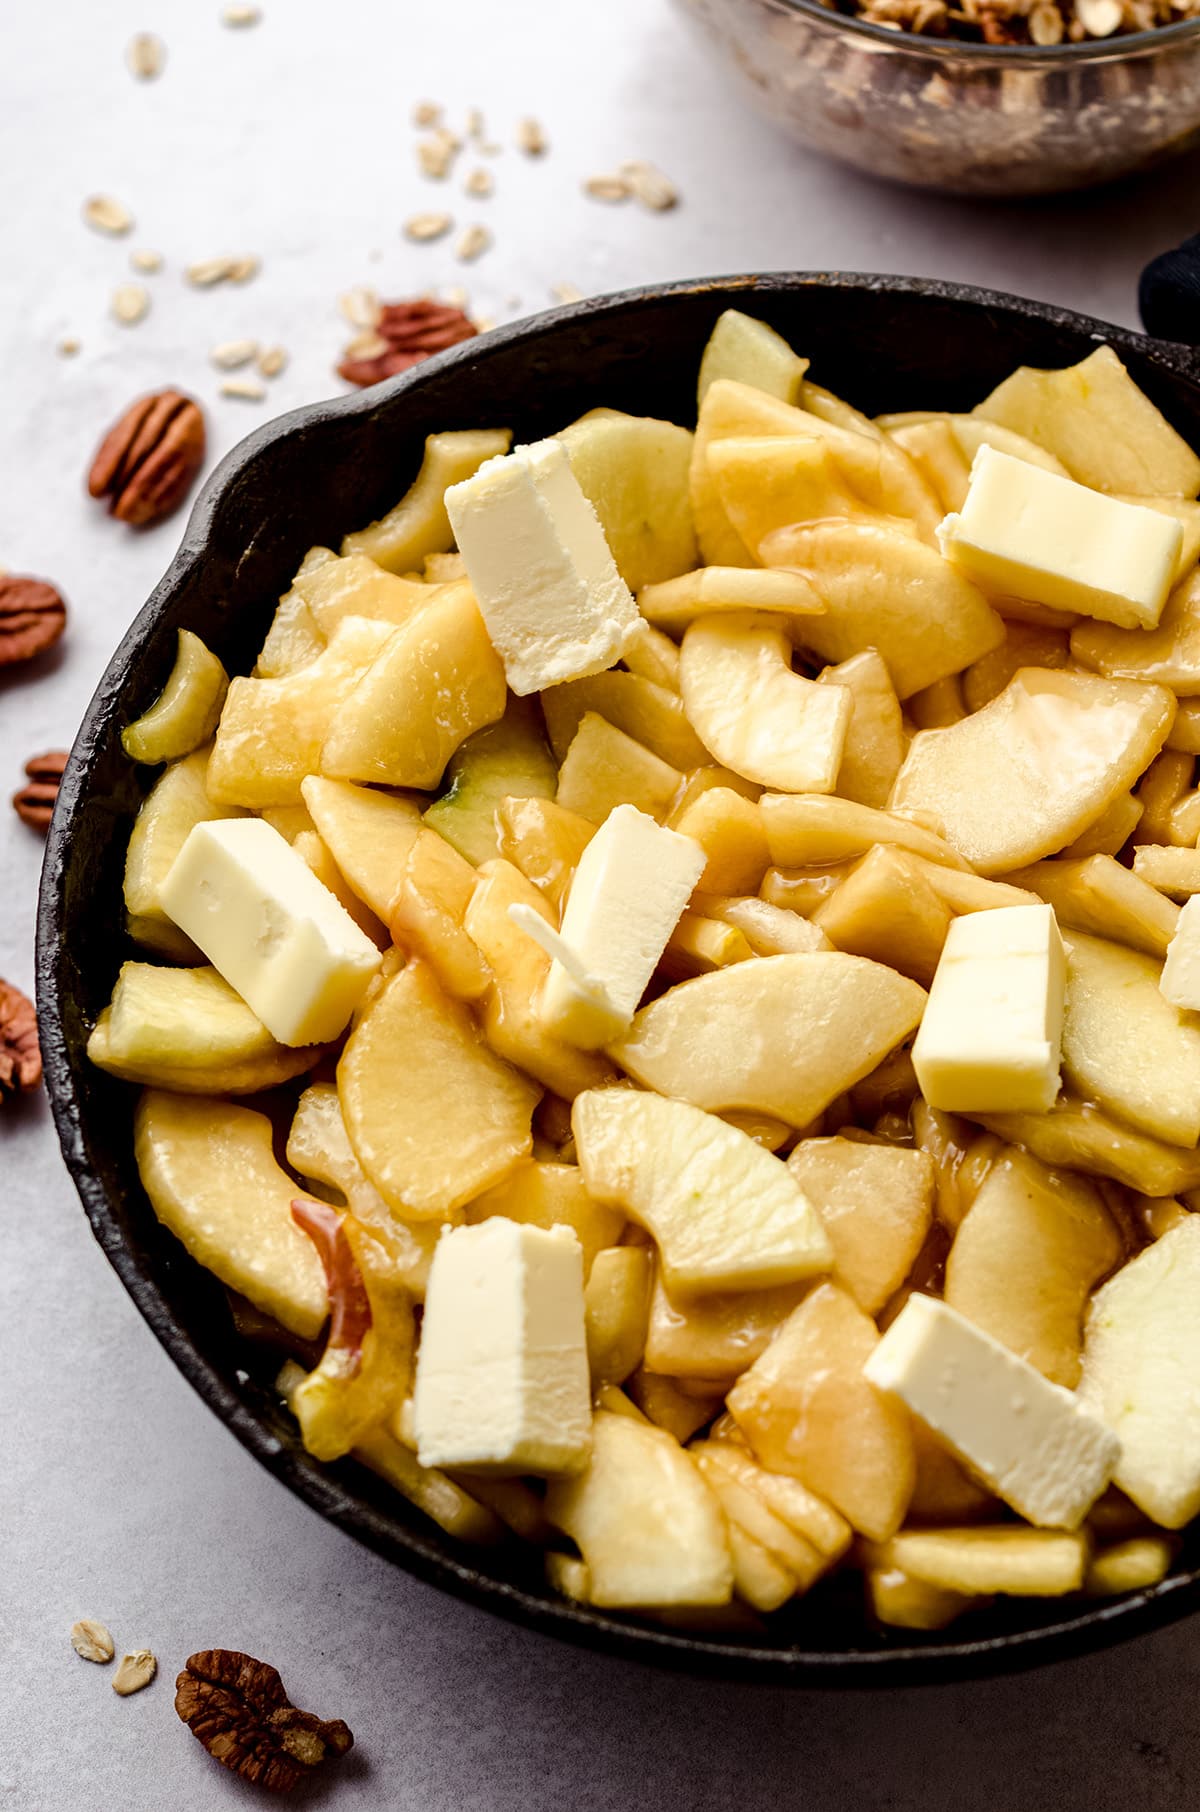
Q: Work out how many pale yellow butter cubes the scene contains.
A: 8